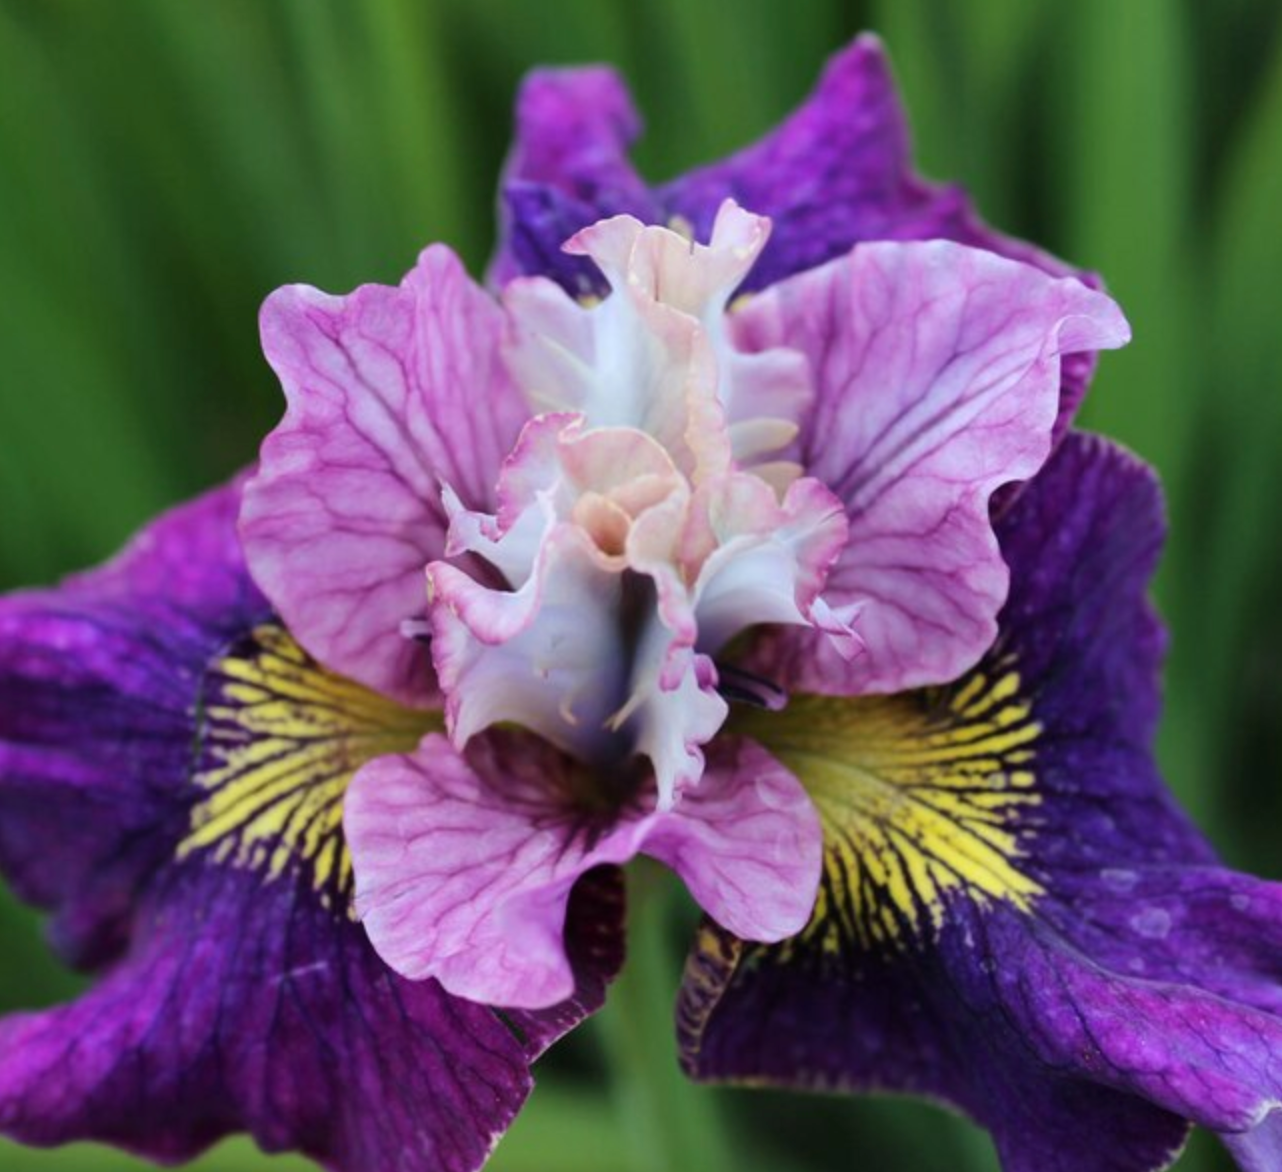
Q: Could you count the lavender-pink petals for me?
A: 3